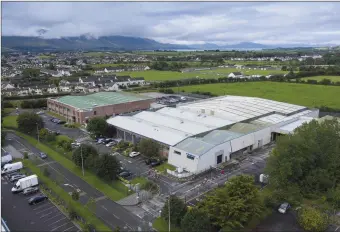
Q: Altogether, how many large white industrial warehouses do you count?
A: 1